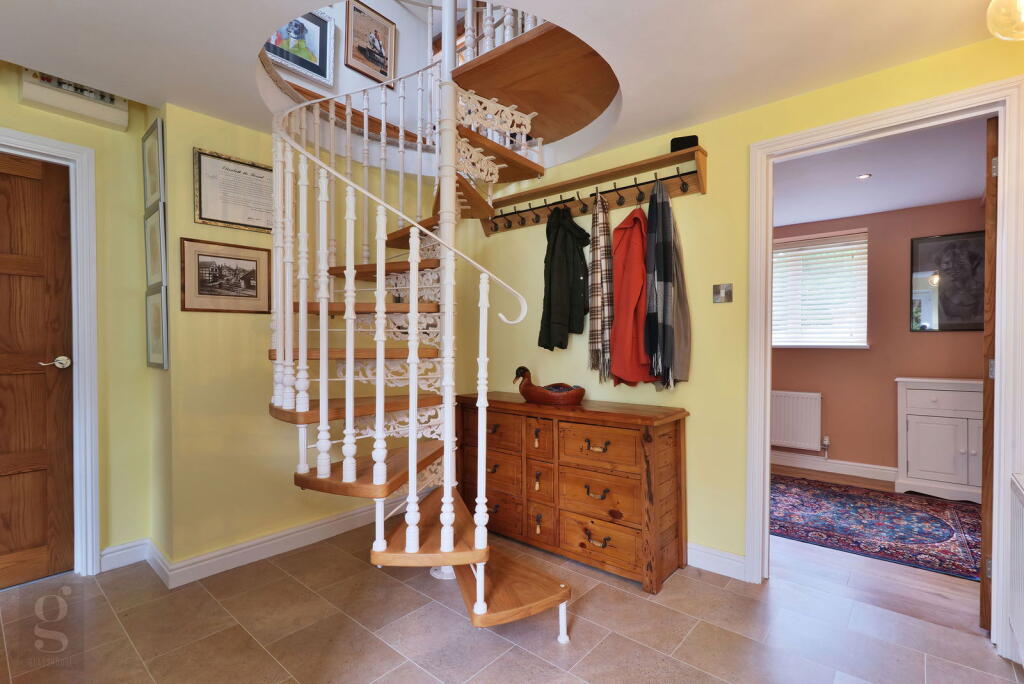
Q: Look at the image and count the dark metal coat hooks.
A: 12